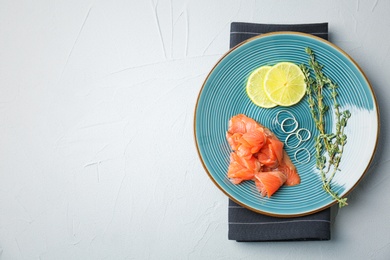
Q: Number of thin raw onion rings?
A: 5